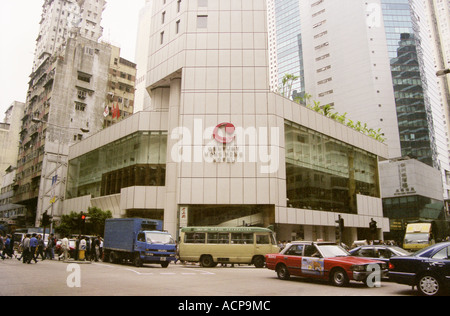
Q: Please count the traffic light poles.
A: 4